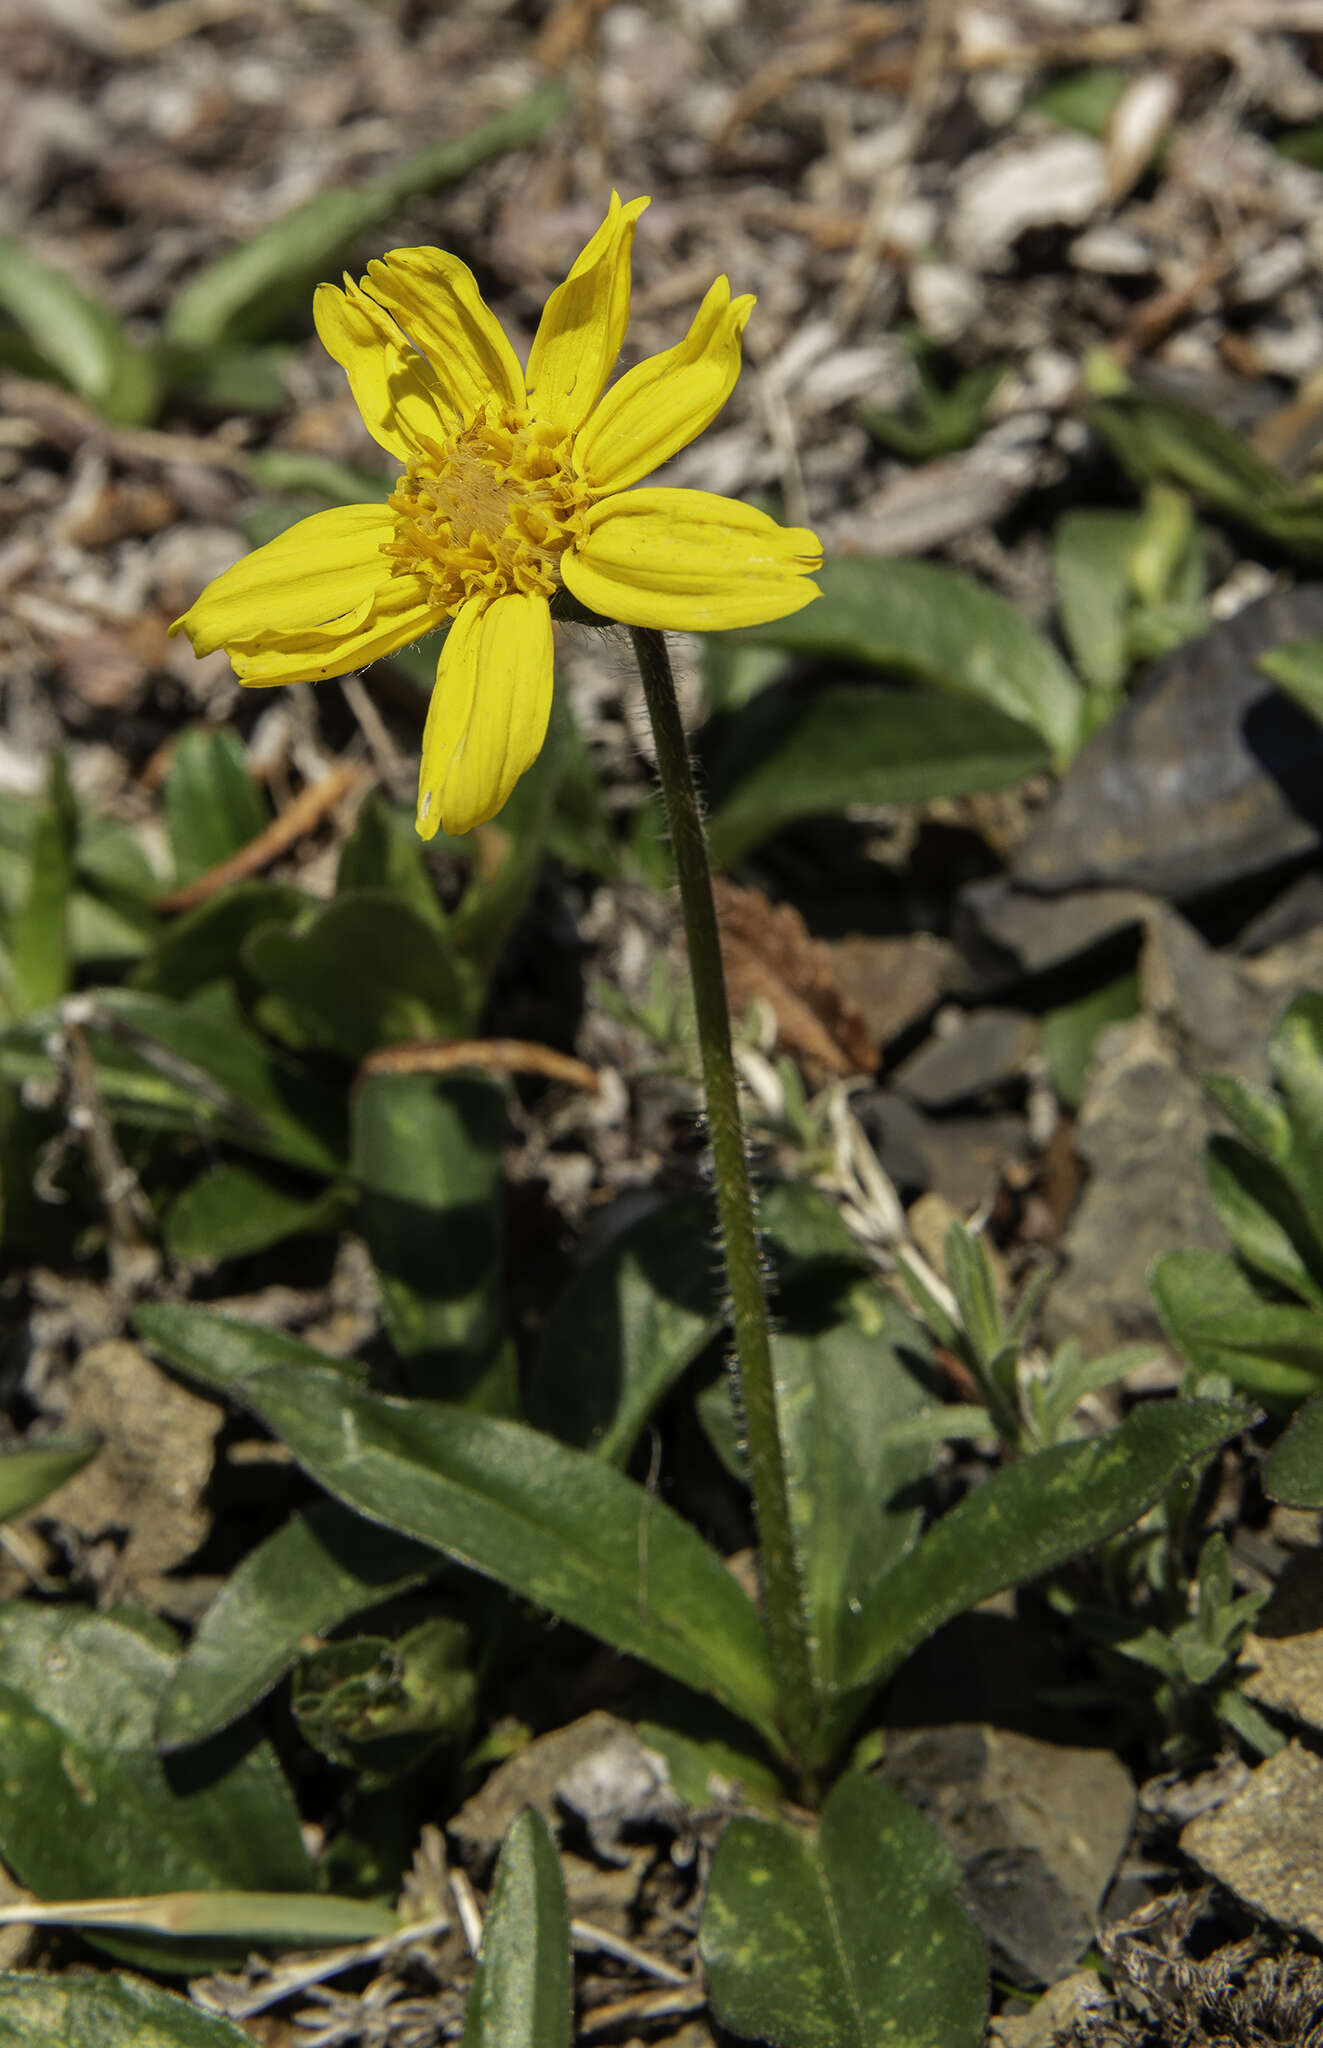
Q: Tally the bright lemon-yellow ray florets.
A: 8